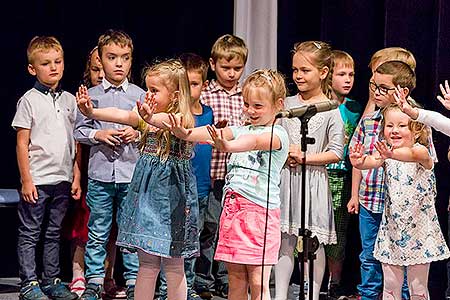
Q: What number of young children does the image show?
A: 12